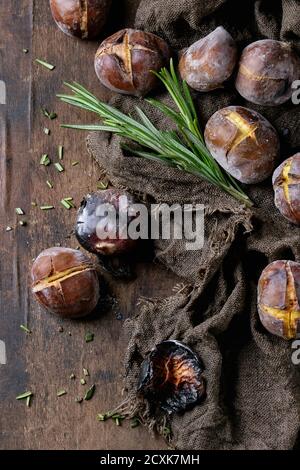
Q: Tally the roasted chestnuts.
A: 10